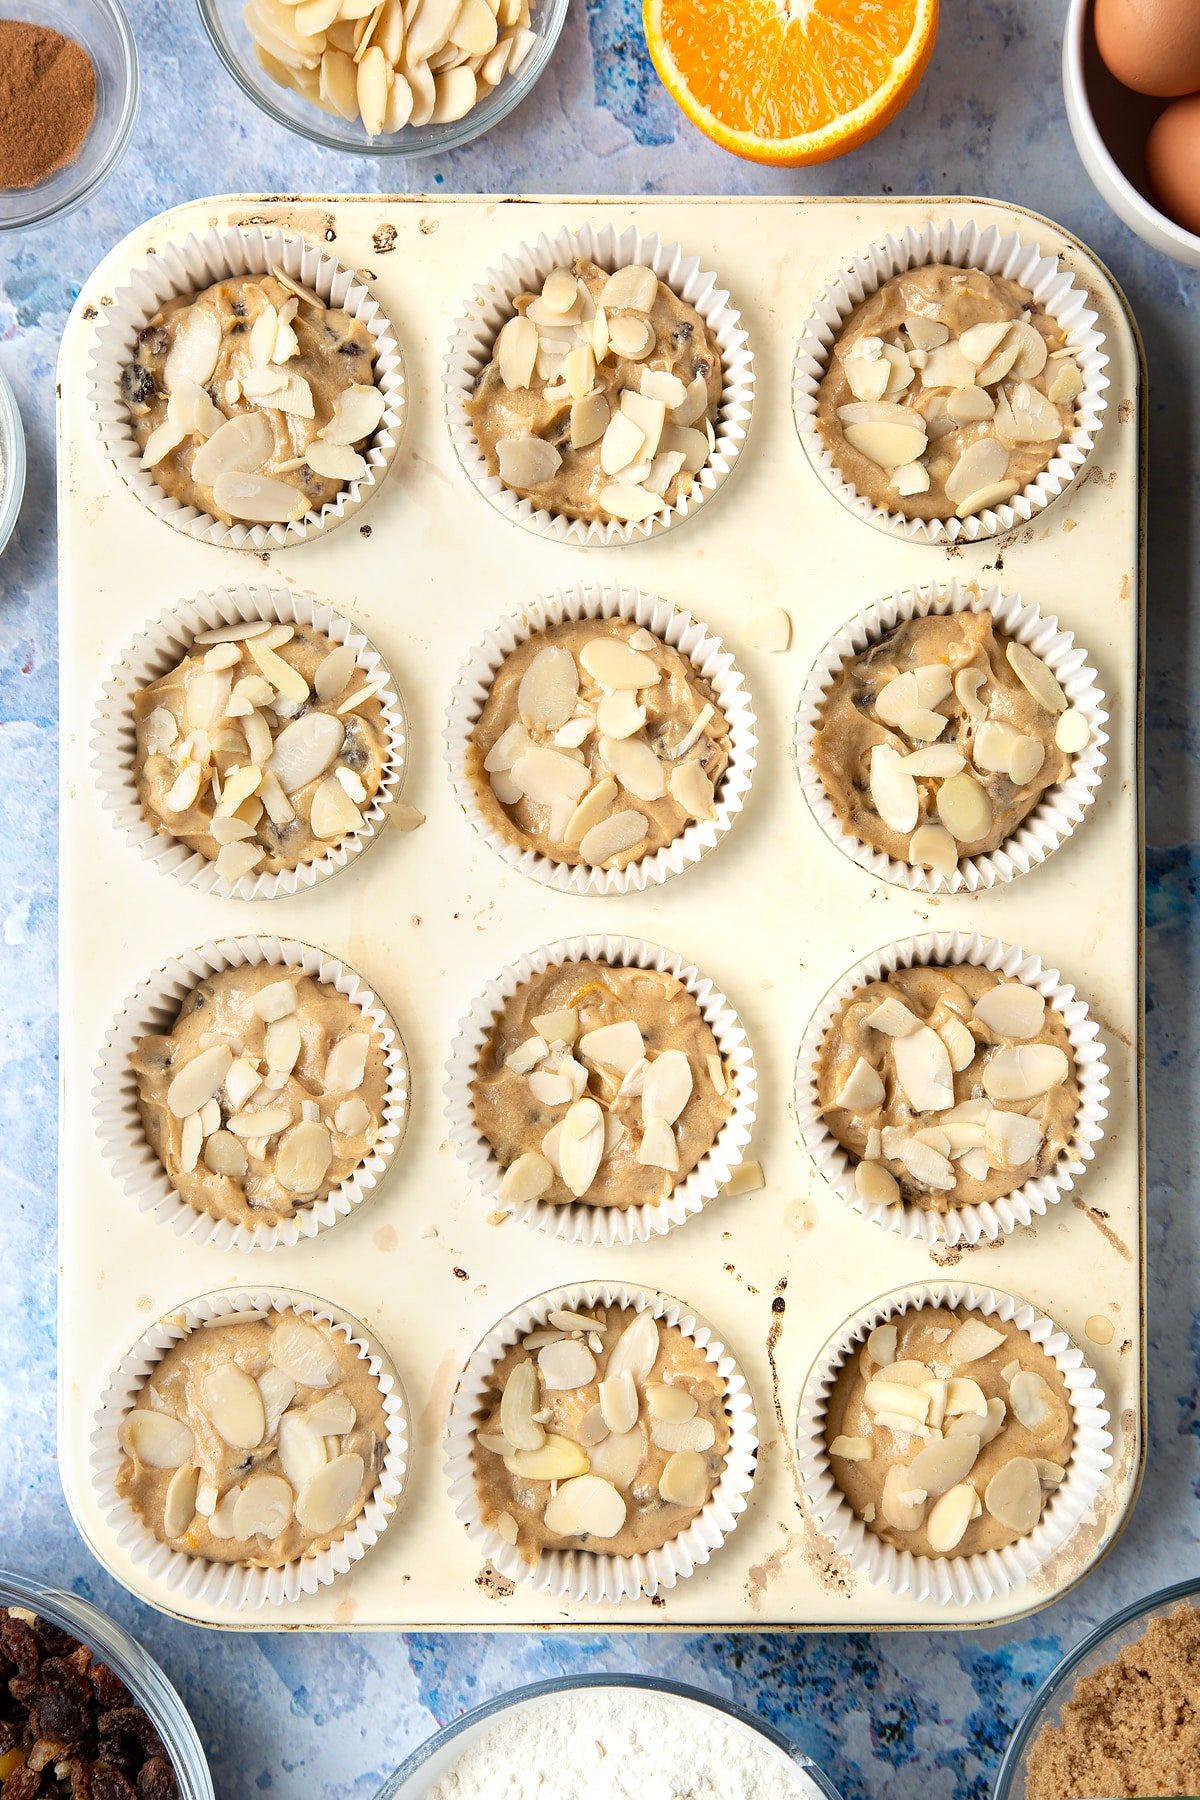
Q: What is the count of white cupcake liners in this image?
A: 12